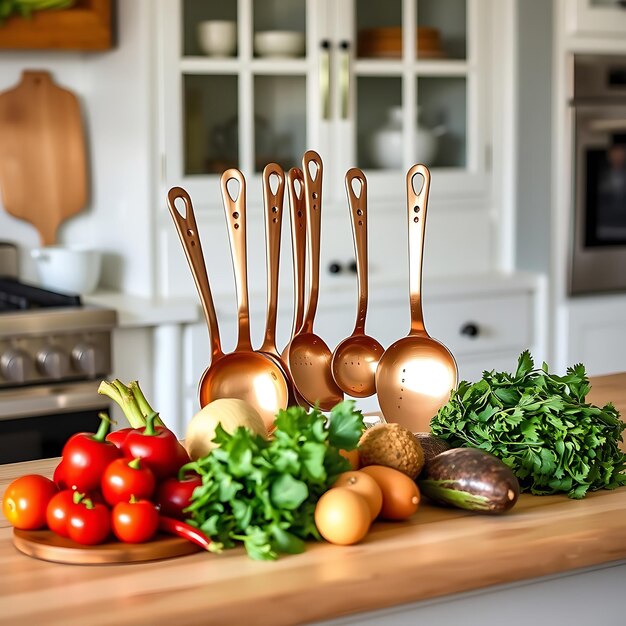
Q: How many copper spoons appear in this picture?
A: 7